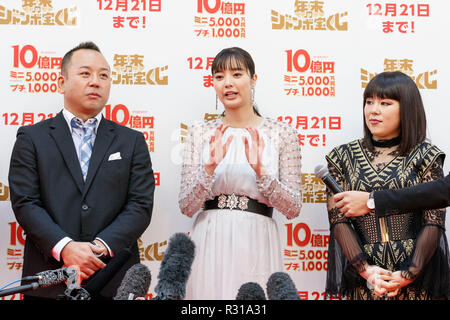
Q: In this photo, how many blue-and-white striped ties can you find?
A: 1